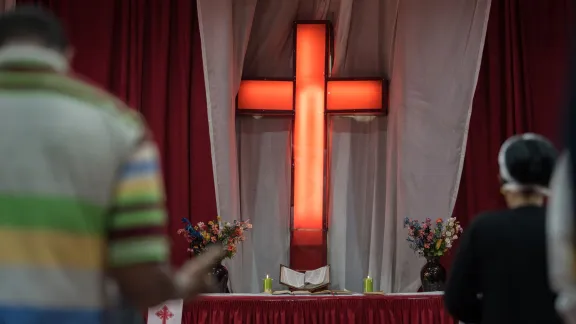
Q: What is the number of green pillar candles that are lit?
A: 2